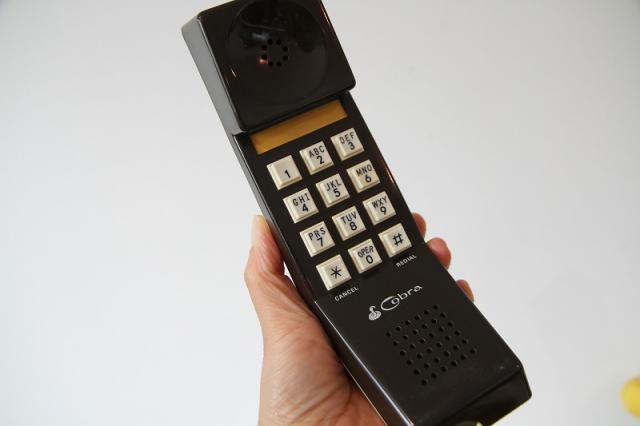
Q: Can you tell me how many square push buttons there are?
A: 12